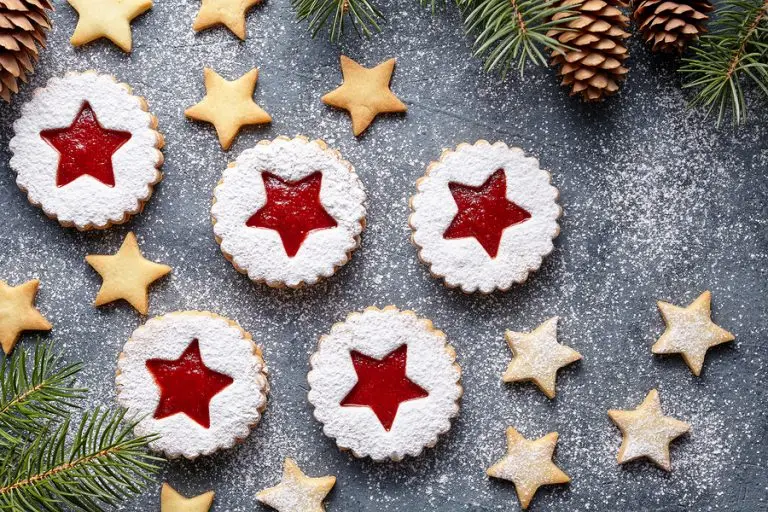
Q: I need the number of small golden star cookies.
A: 12